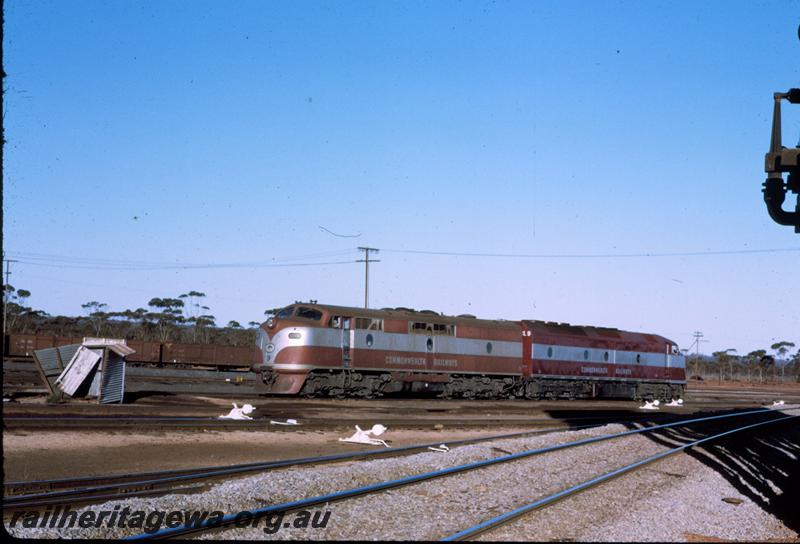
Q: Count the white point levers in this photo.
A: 5